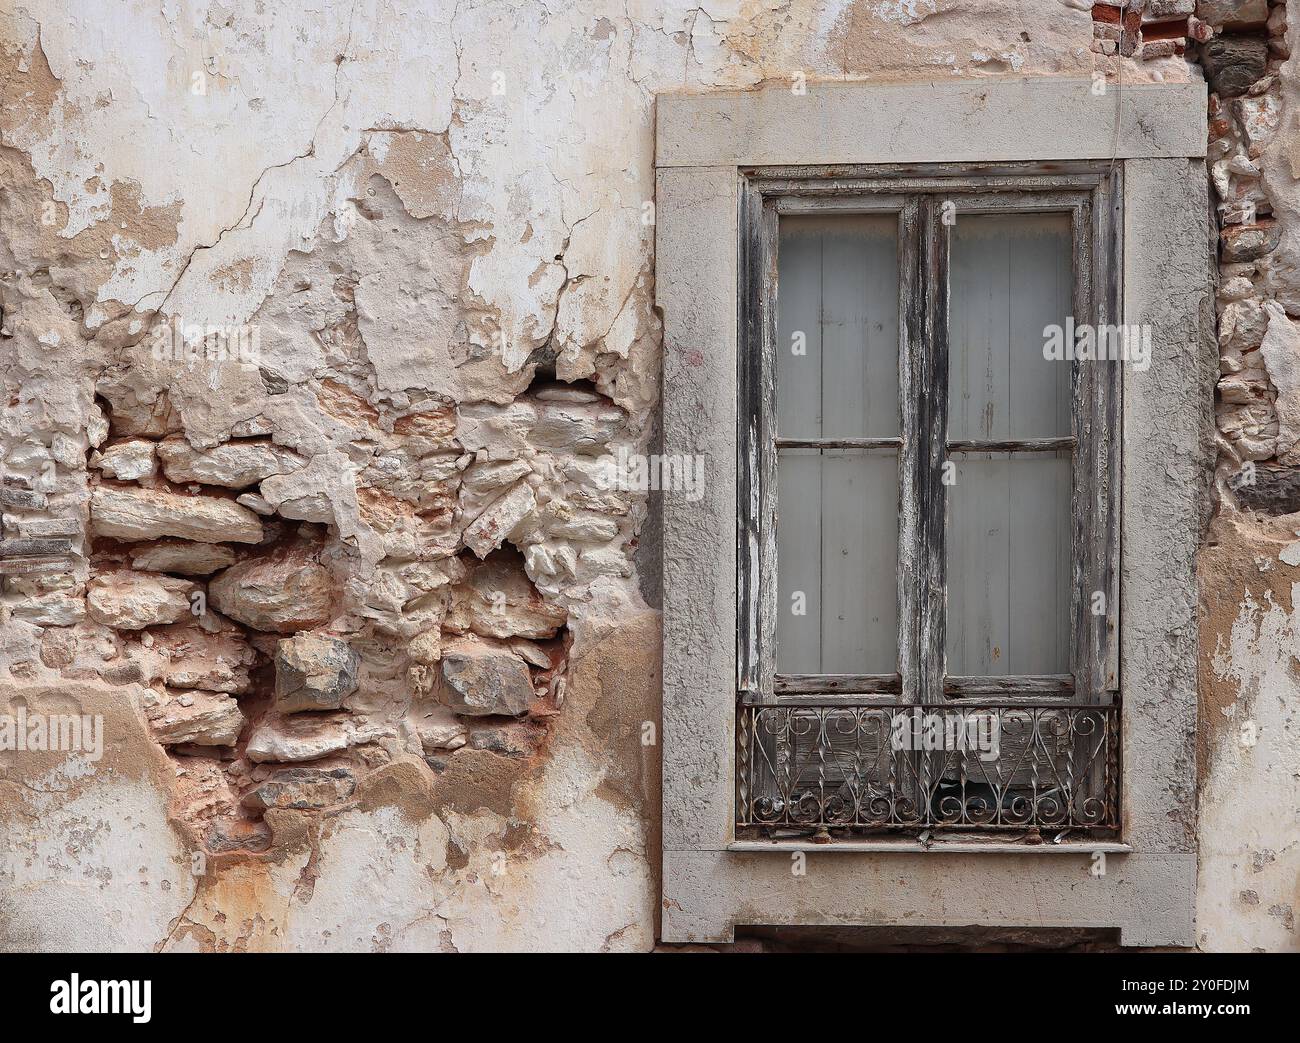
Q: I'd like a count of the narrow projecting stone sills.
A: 1